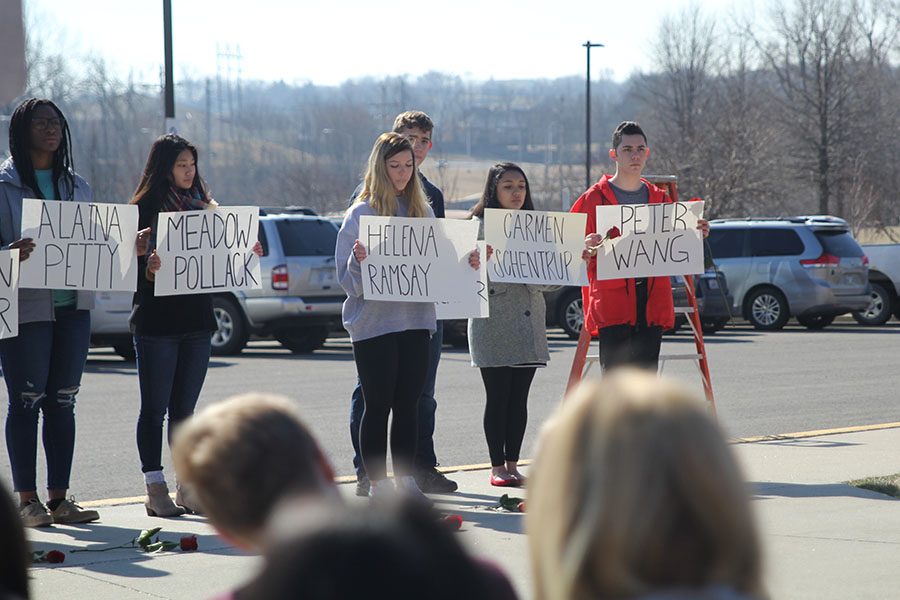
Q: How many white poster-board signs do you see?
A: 7